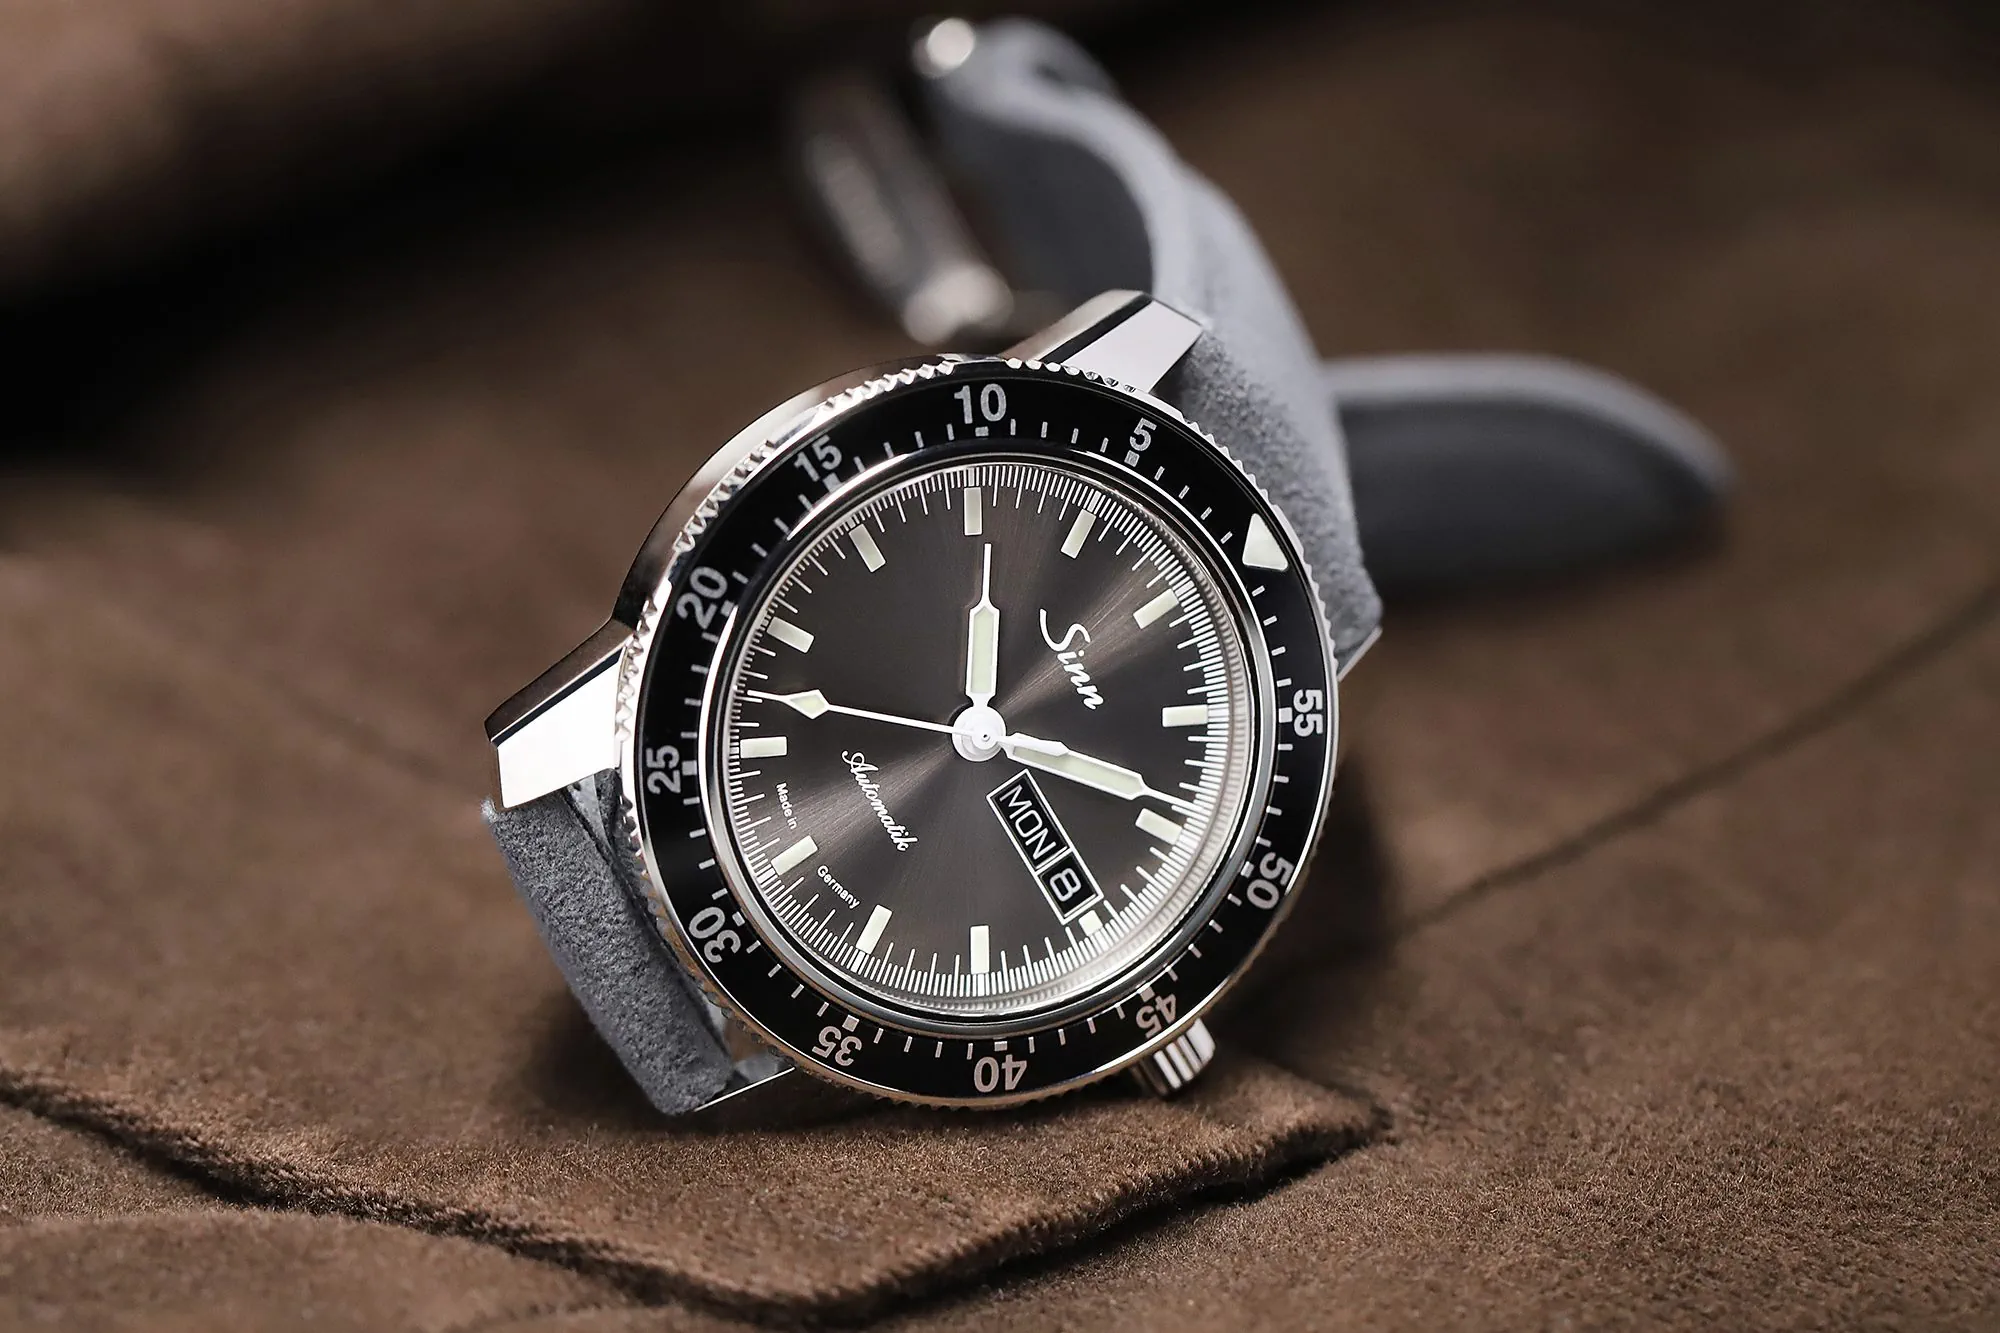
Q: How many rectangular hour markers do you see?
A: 12